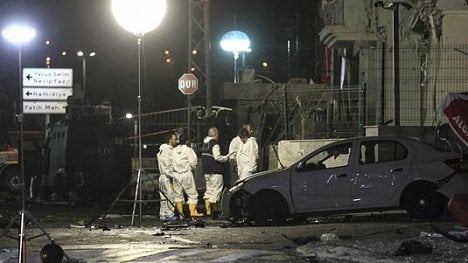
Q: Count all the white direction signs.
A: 3